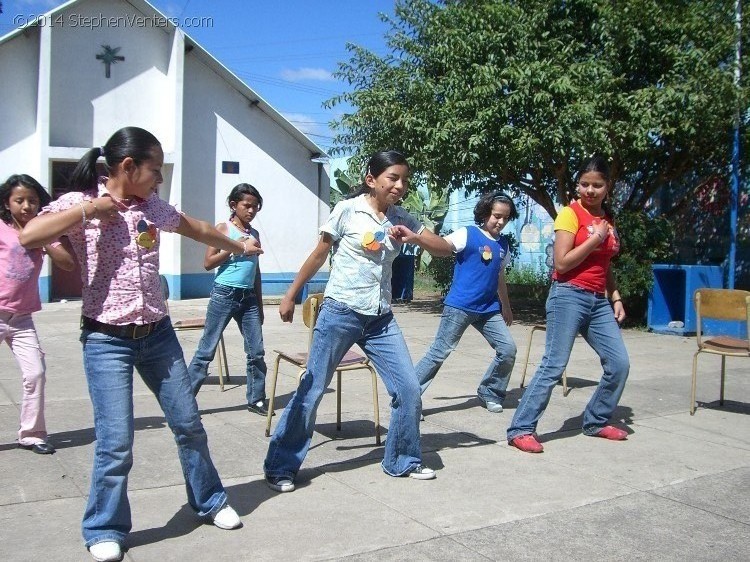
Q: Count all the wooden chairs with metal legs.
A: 4